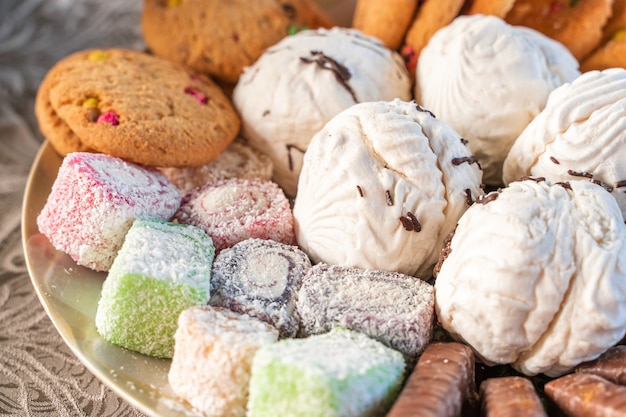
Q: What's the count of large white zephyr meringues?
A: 5